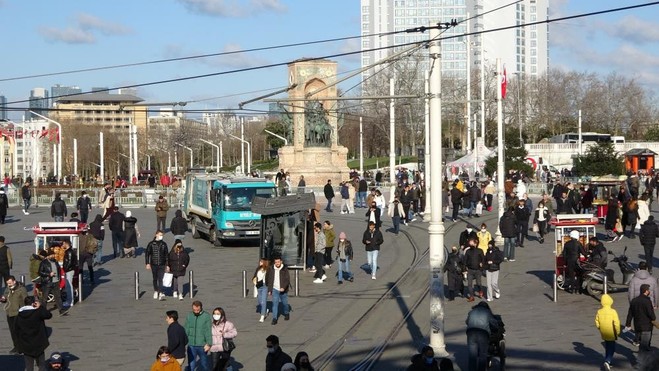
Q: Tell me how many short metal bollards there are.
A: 8